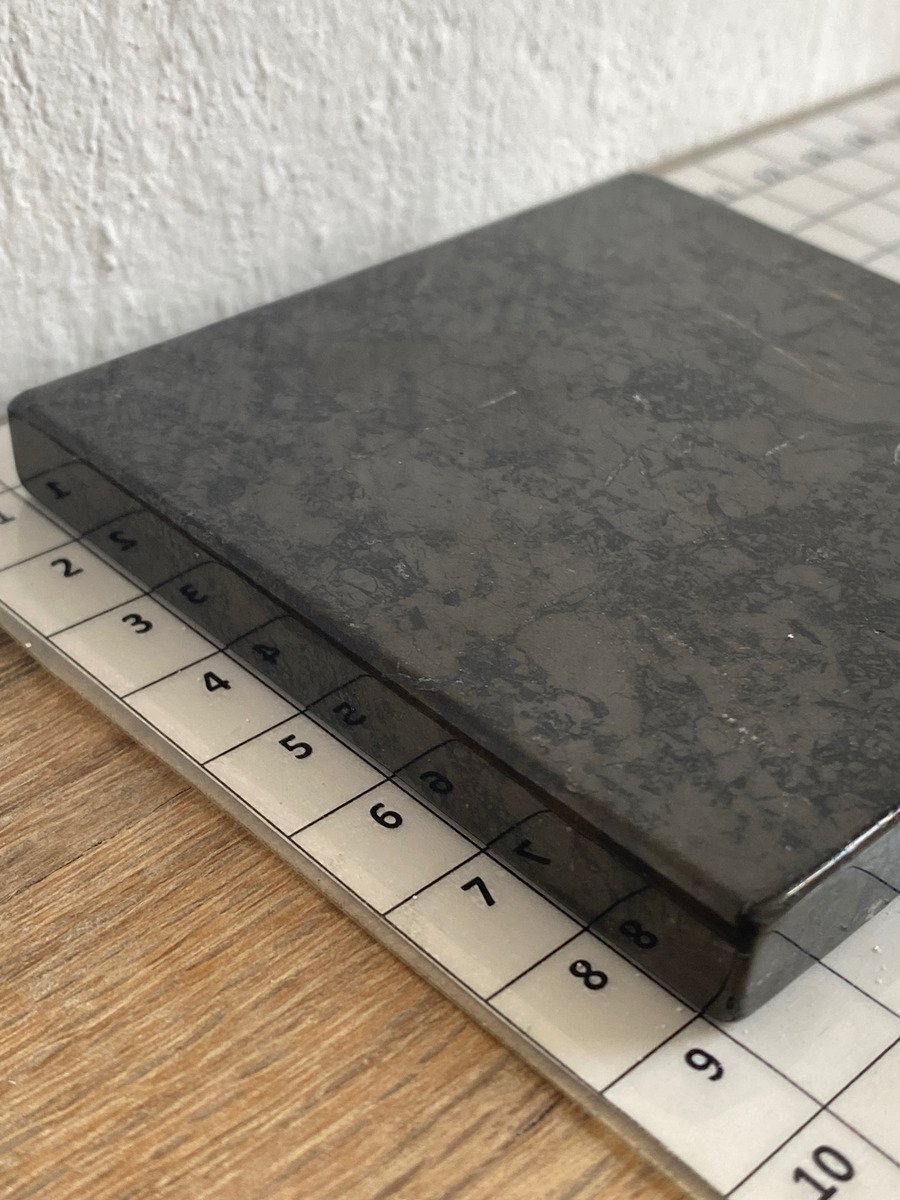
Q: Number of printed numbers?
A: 10